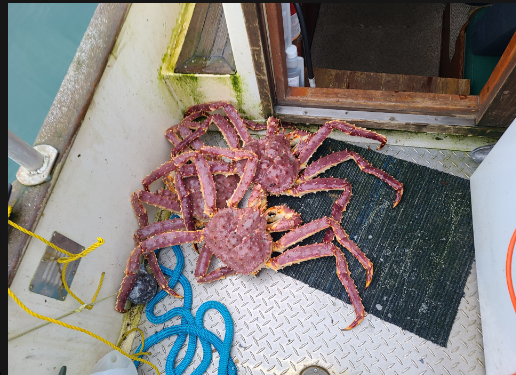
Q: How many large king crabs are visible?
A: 3